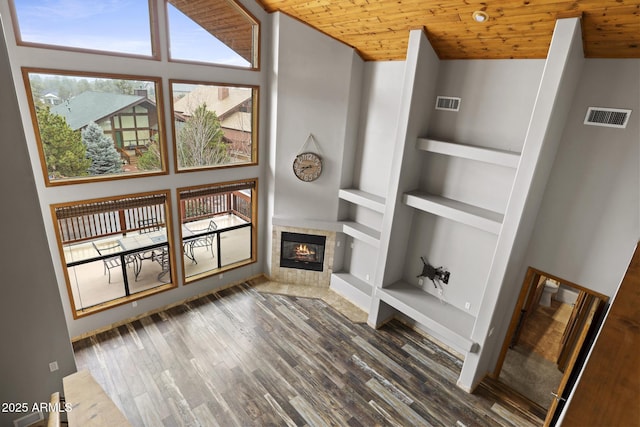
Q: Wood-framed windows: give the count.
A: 6